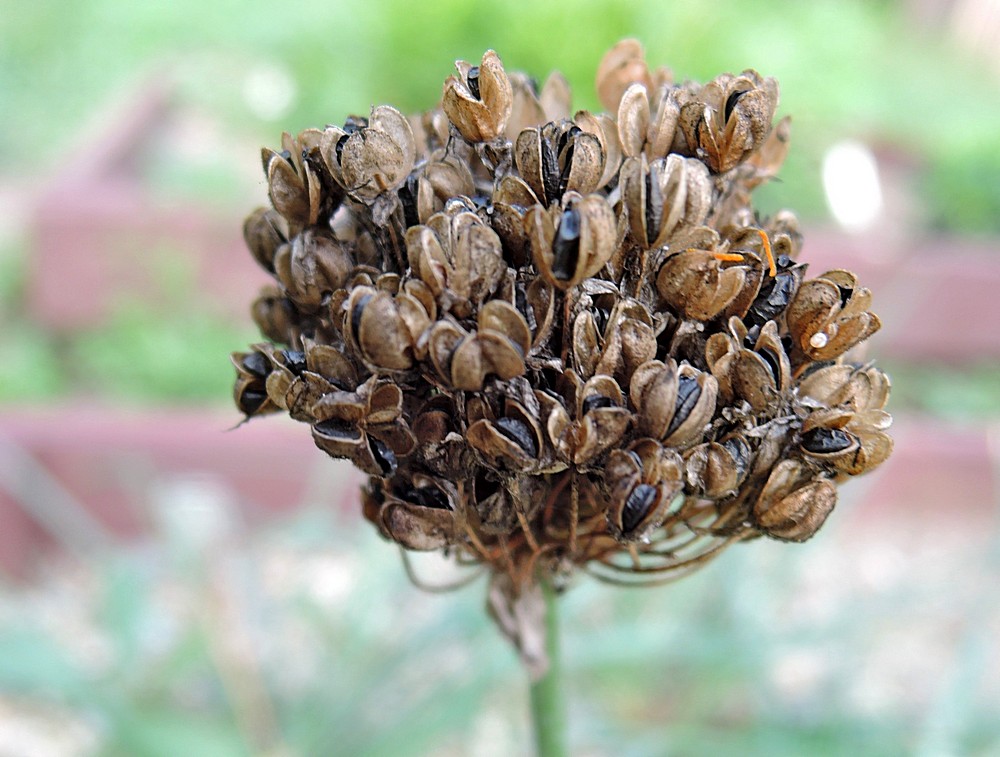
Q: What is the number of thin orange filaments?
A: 2